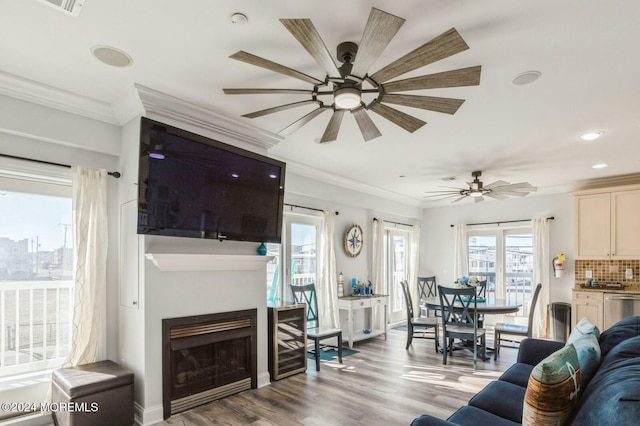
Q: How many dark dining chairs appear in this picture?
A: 6